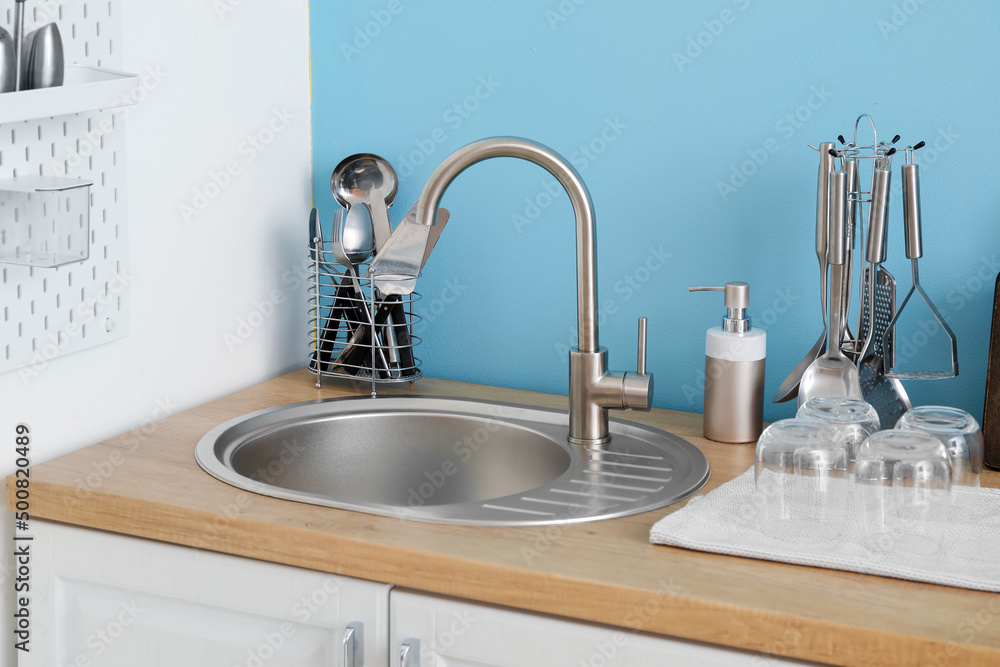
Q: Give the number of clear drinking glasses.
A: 4